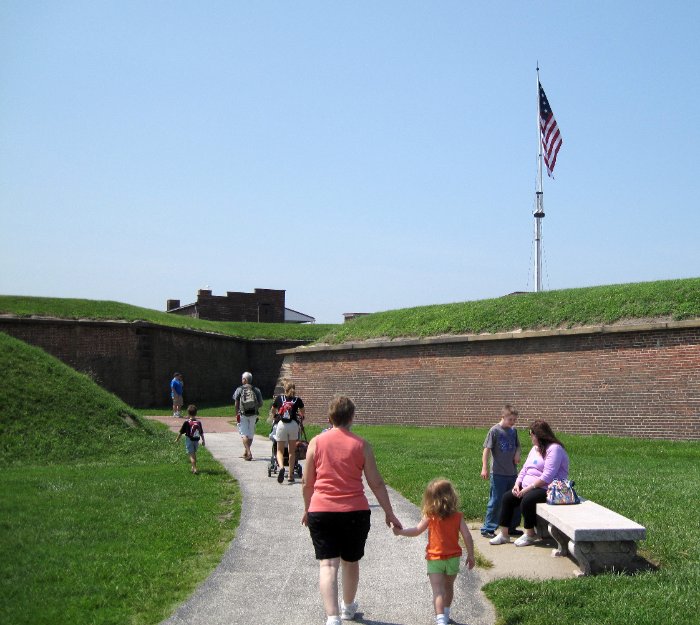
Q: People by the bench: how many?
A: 2